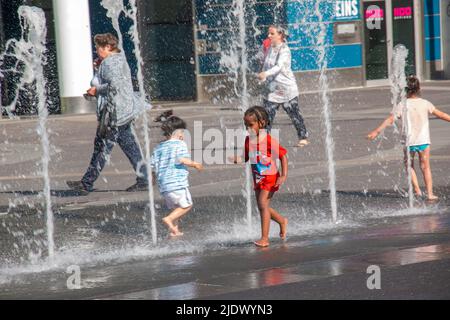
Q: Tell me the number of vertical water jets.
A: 5